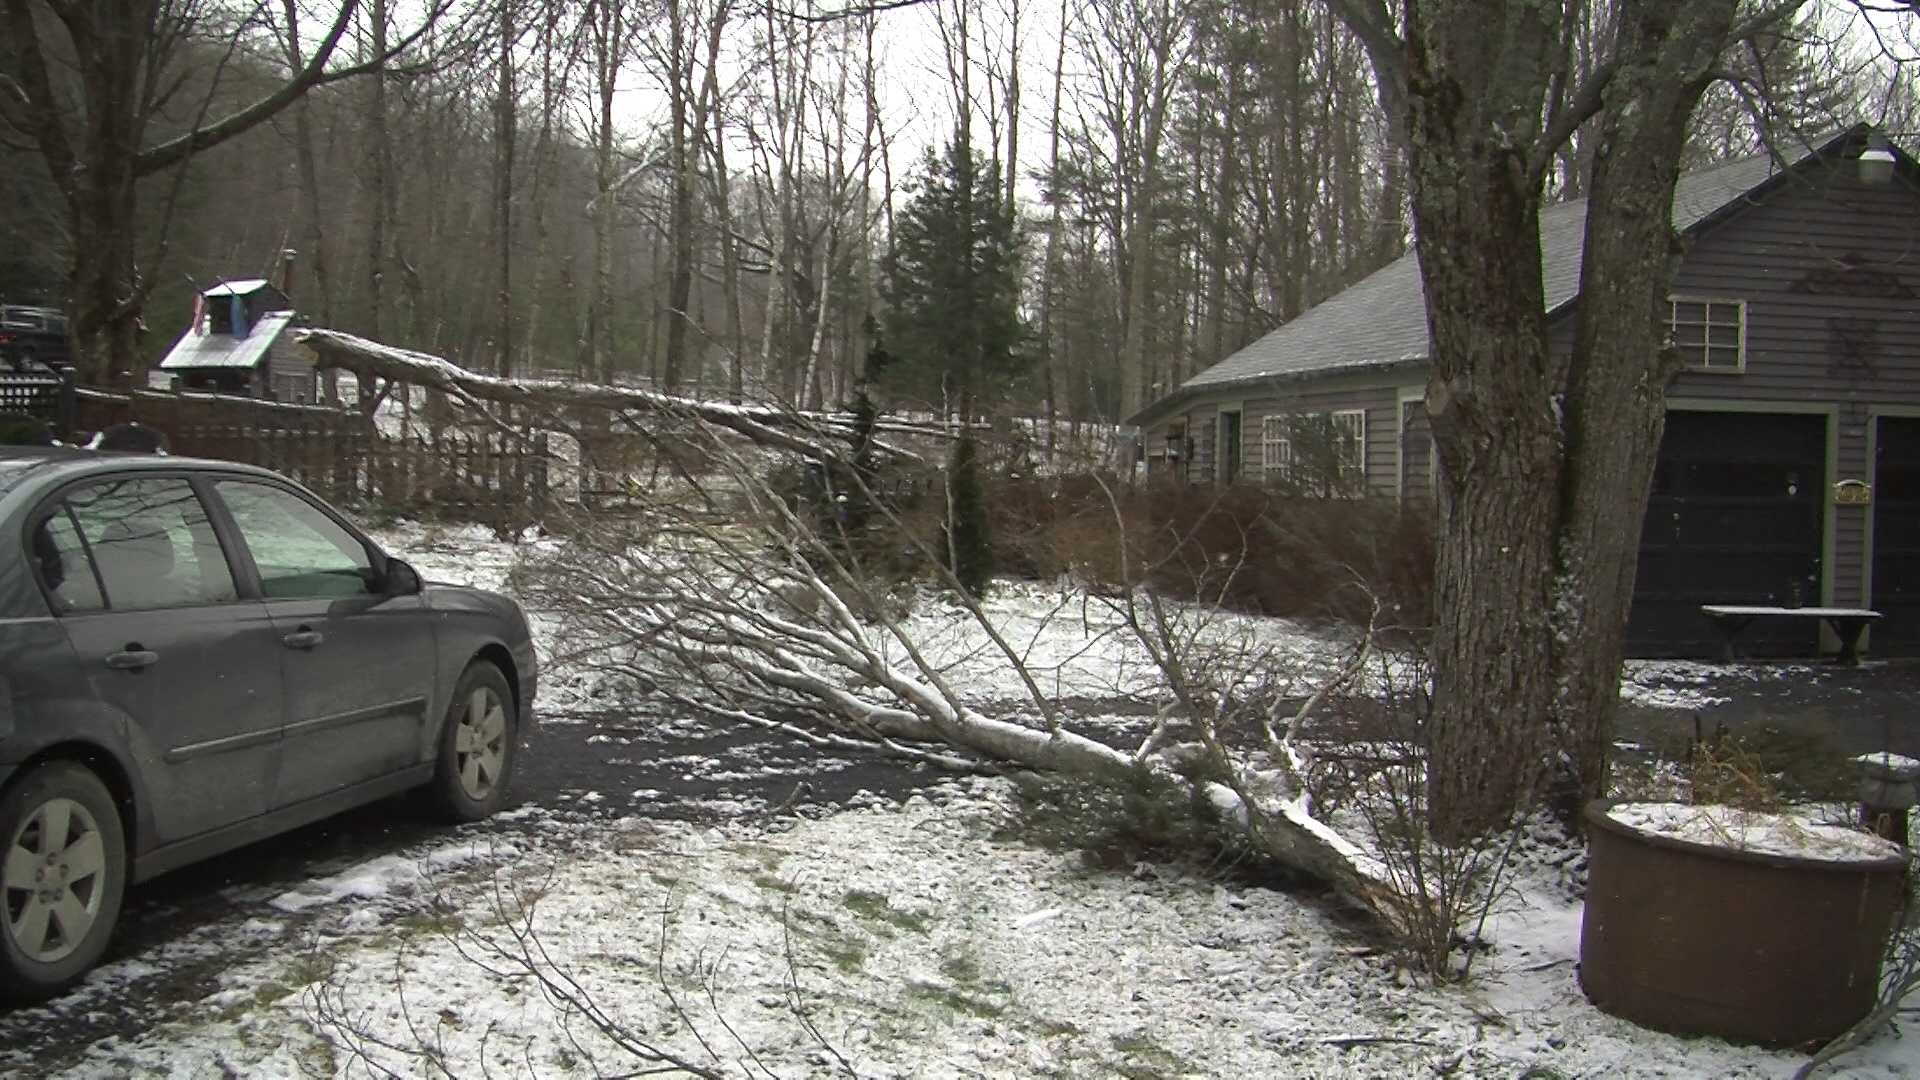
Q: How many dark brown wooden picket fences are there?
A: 1